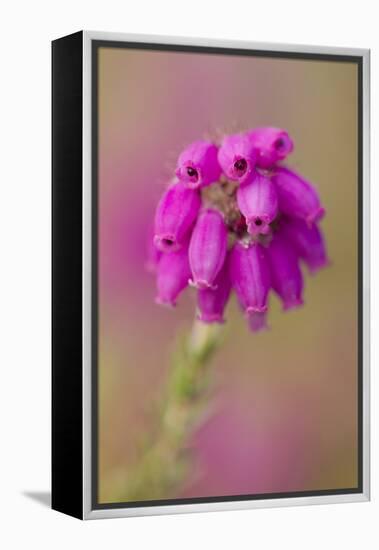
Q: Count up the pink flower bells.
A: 14